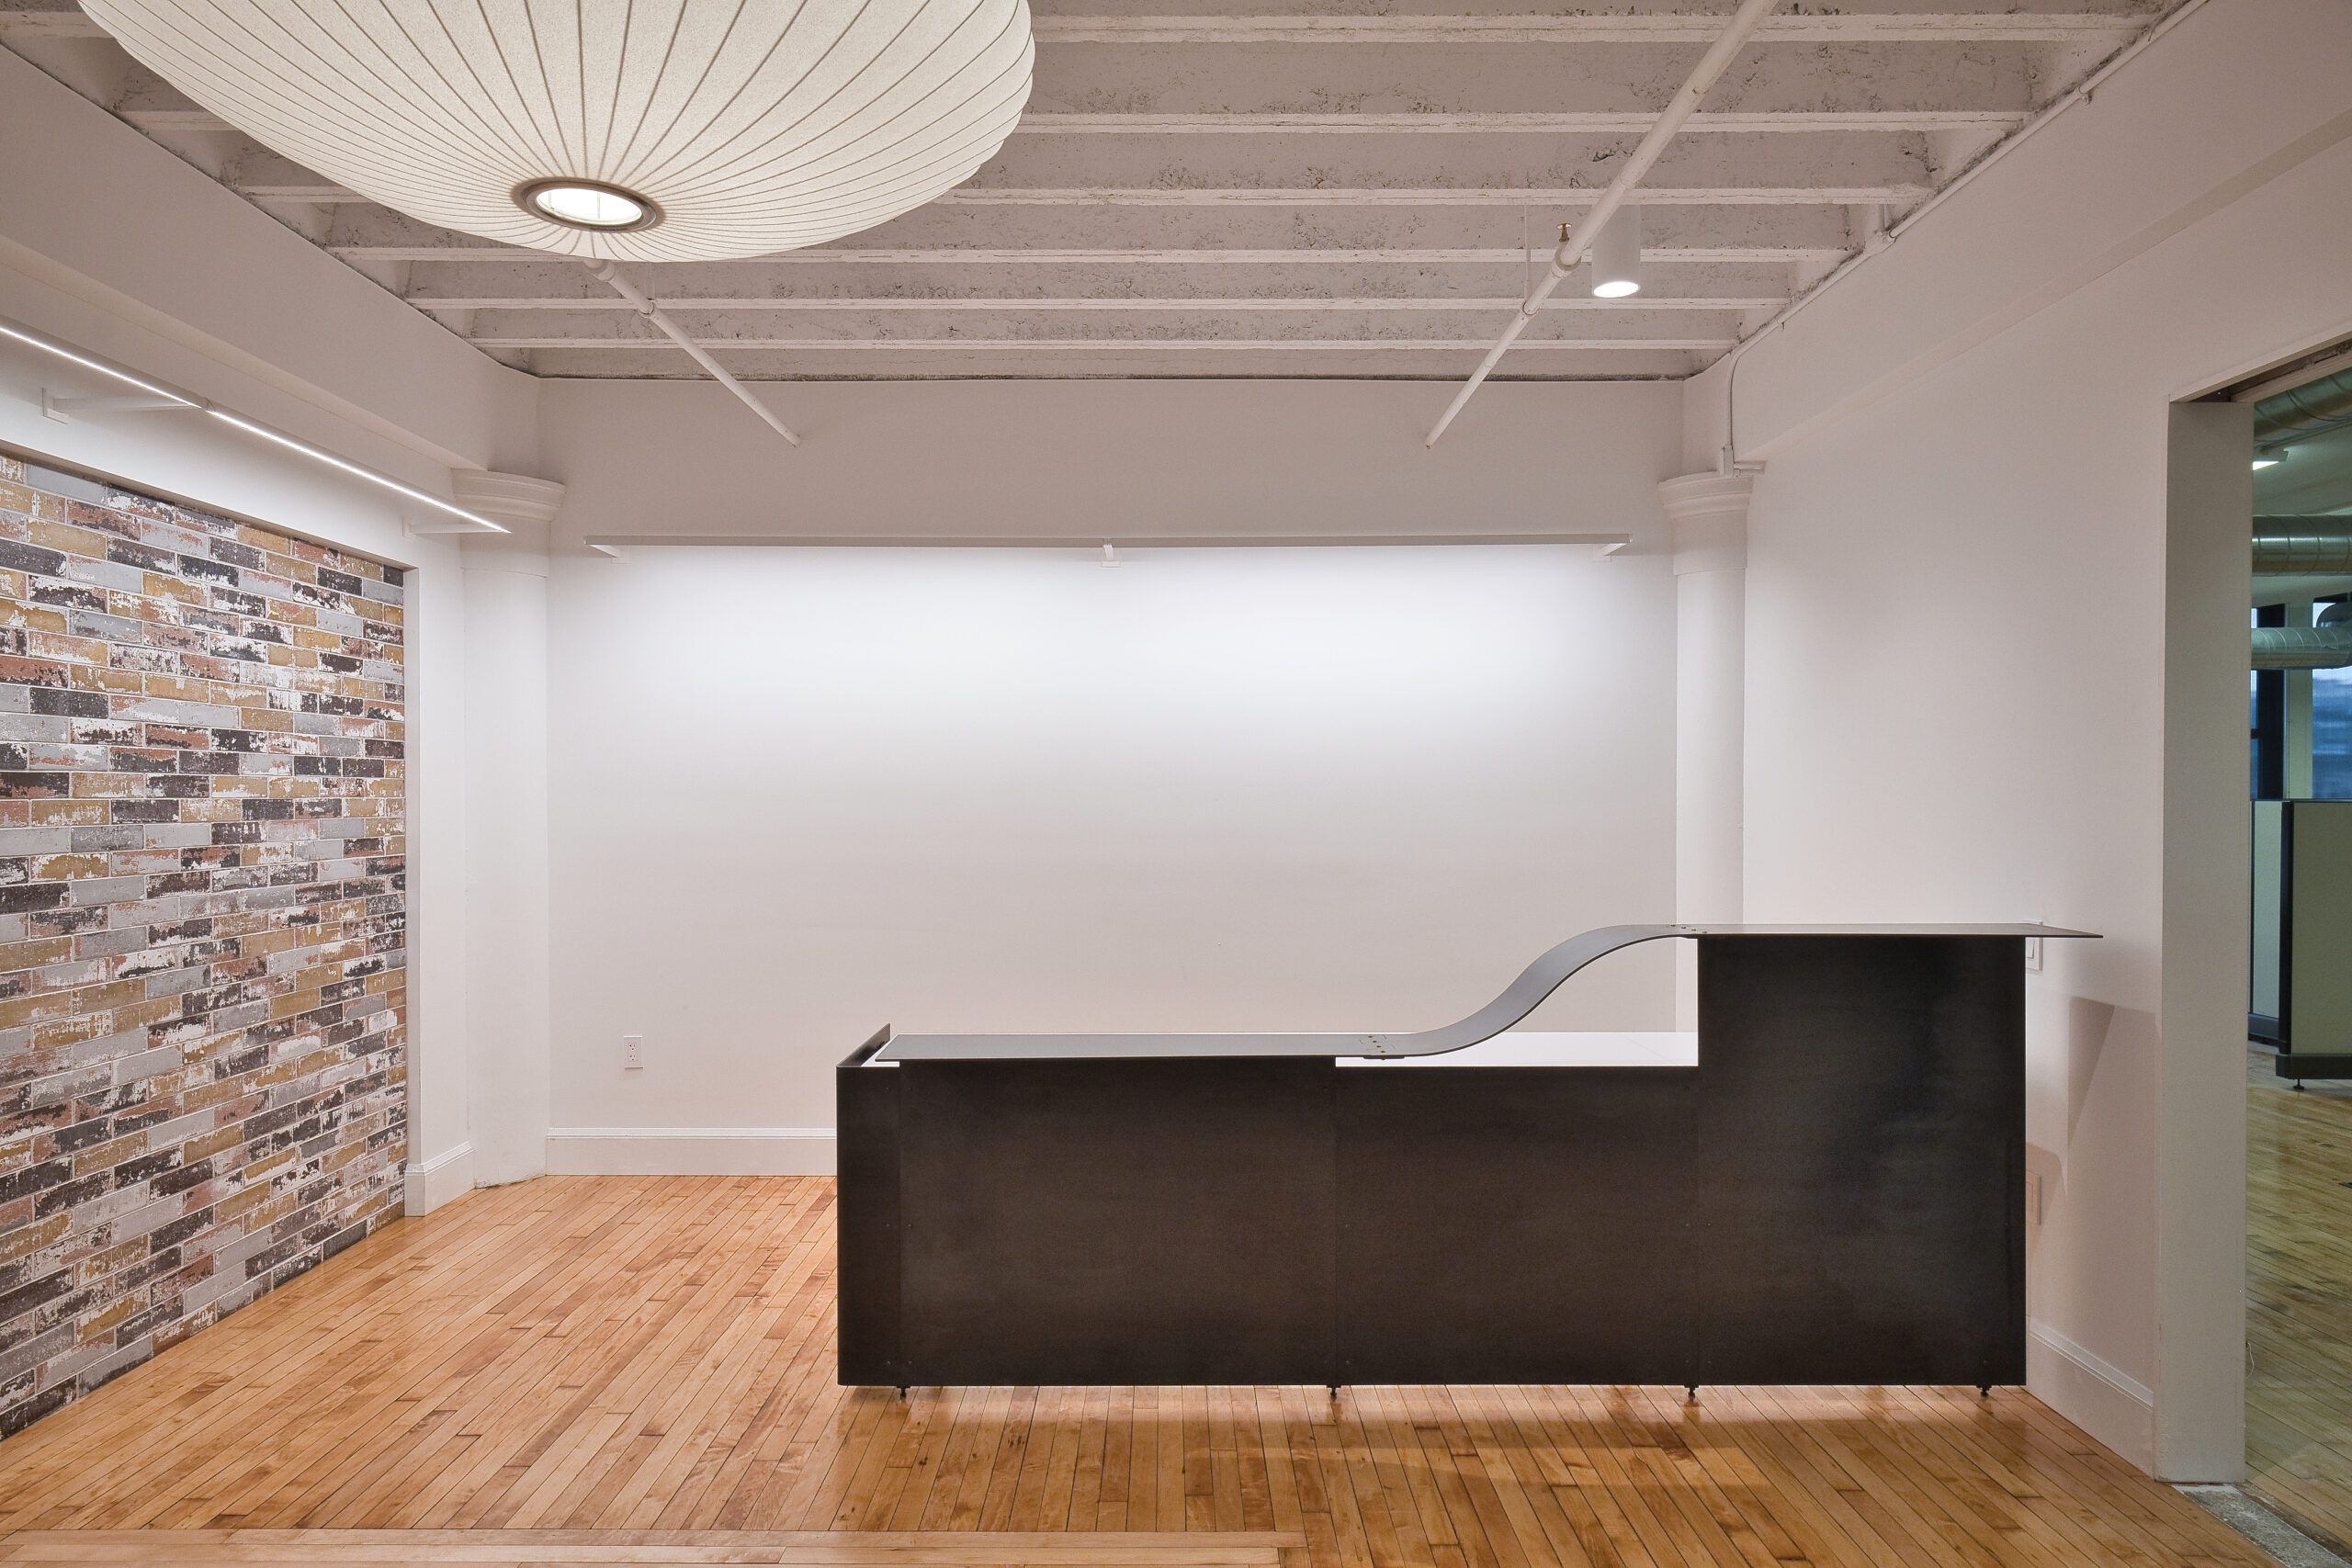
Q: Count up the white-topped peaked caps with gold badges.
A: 0